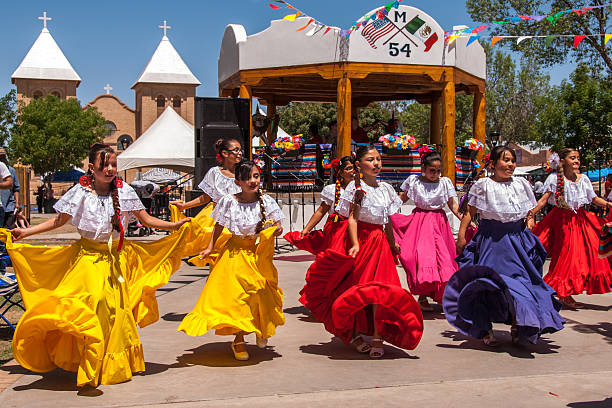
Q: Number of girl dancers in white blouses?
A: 8